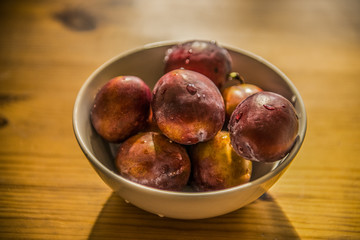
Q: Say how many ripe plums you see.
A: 7